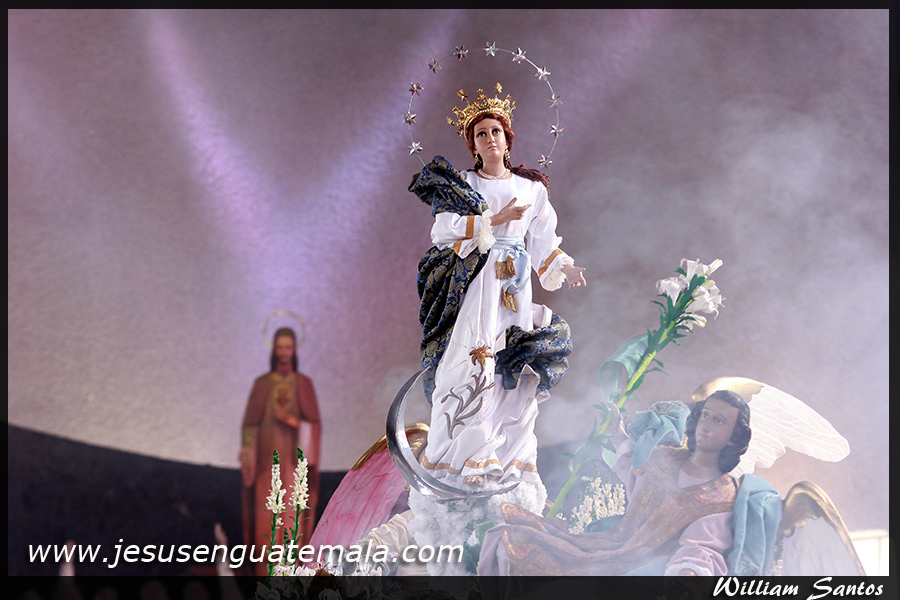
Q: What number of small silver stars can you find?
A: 11